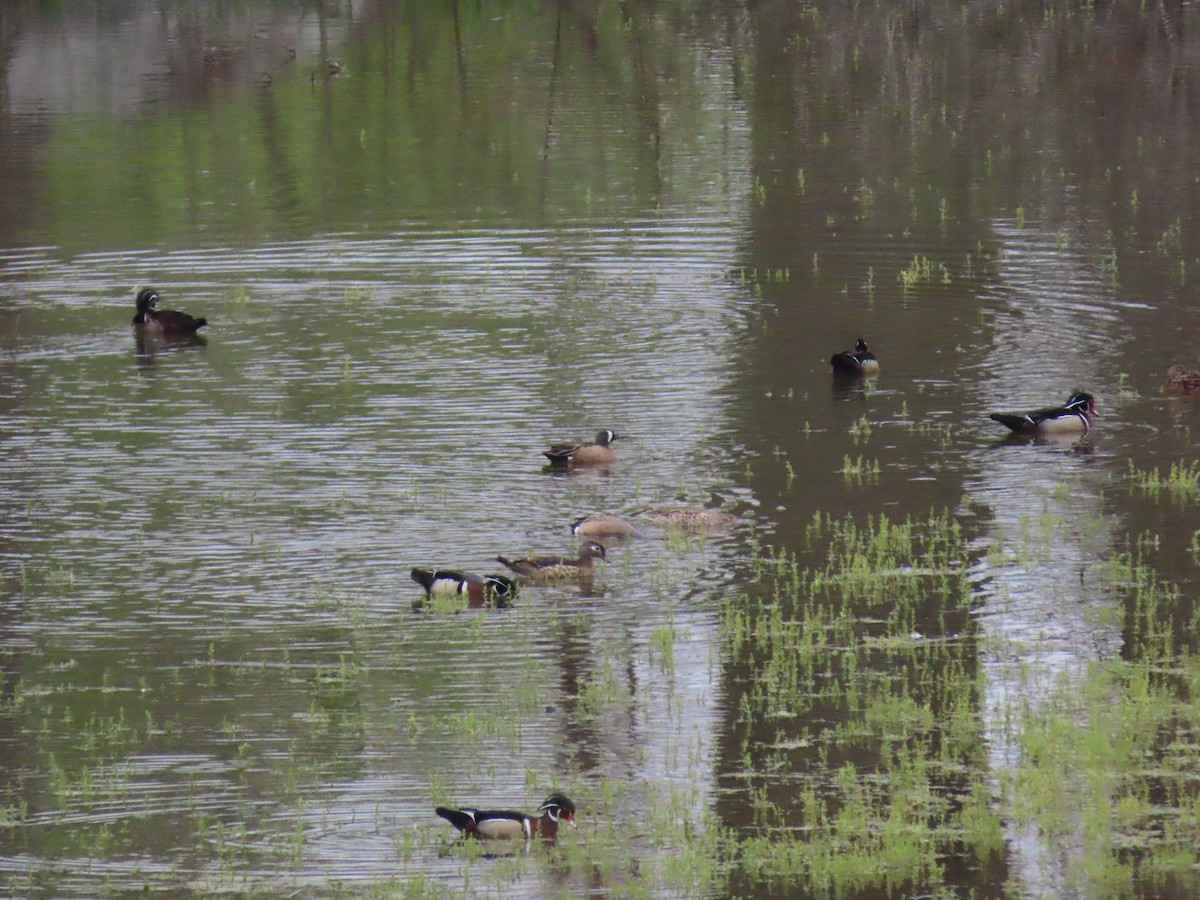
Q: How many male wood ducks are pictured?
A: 5